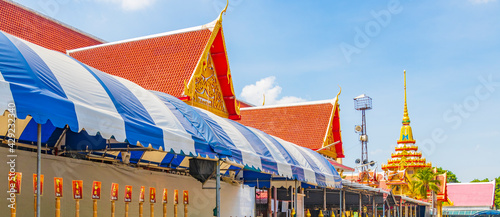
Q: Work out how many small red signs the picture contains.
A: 12